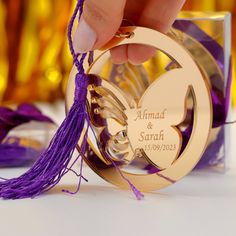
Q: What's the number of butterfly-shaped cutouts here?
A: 1